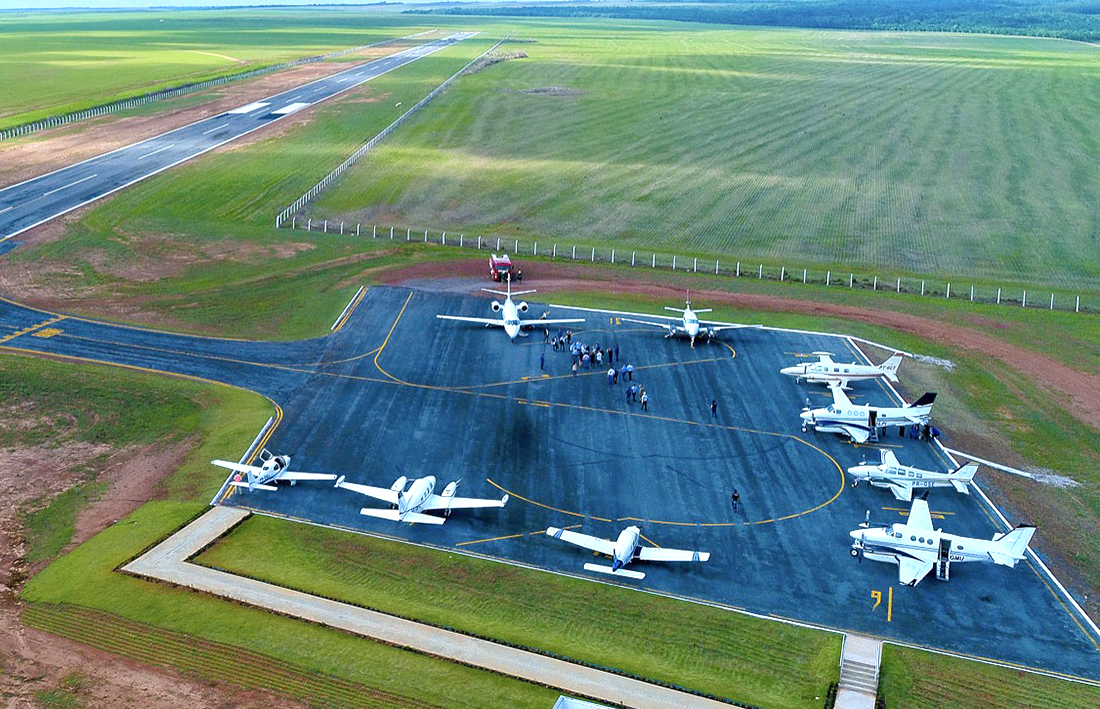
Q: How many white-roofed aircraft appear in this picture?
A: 9